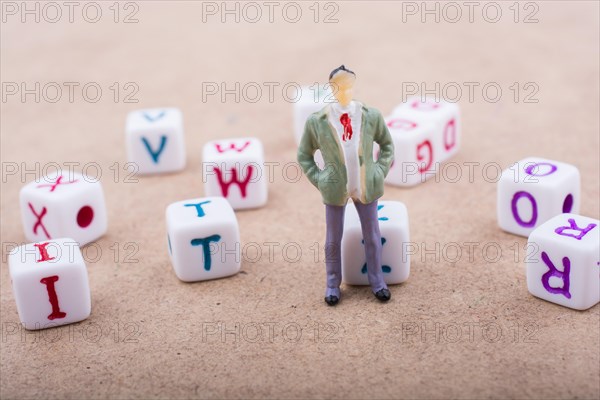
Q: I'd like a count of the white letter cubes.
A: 11